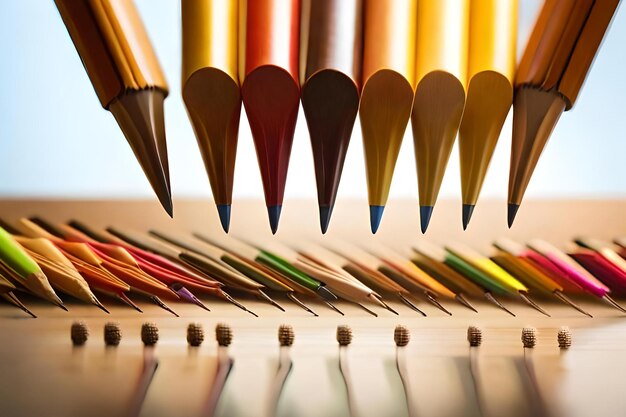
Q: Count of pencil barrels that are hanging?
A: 8